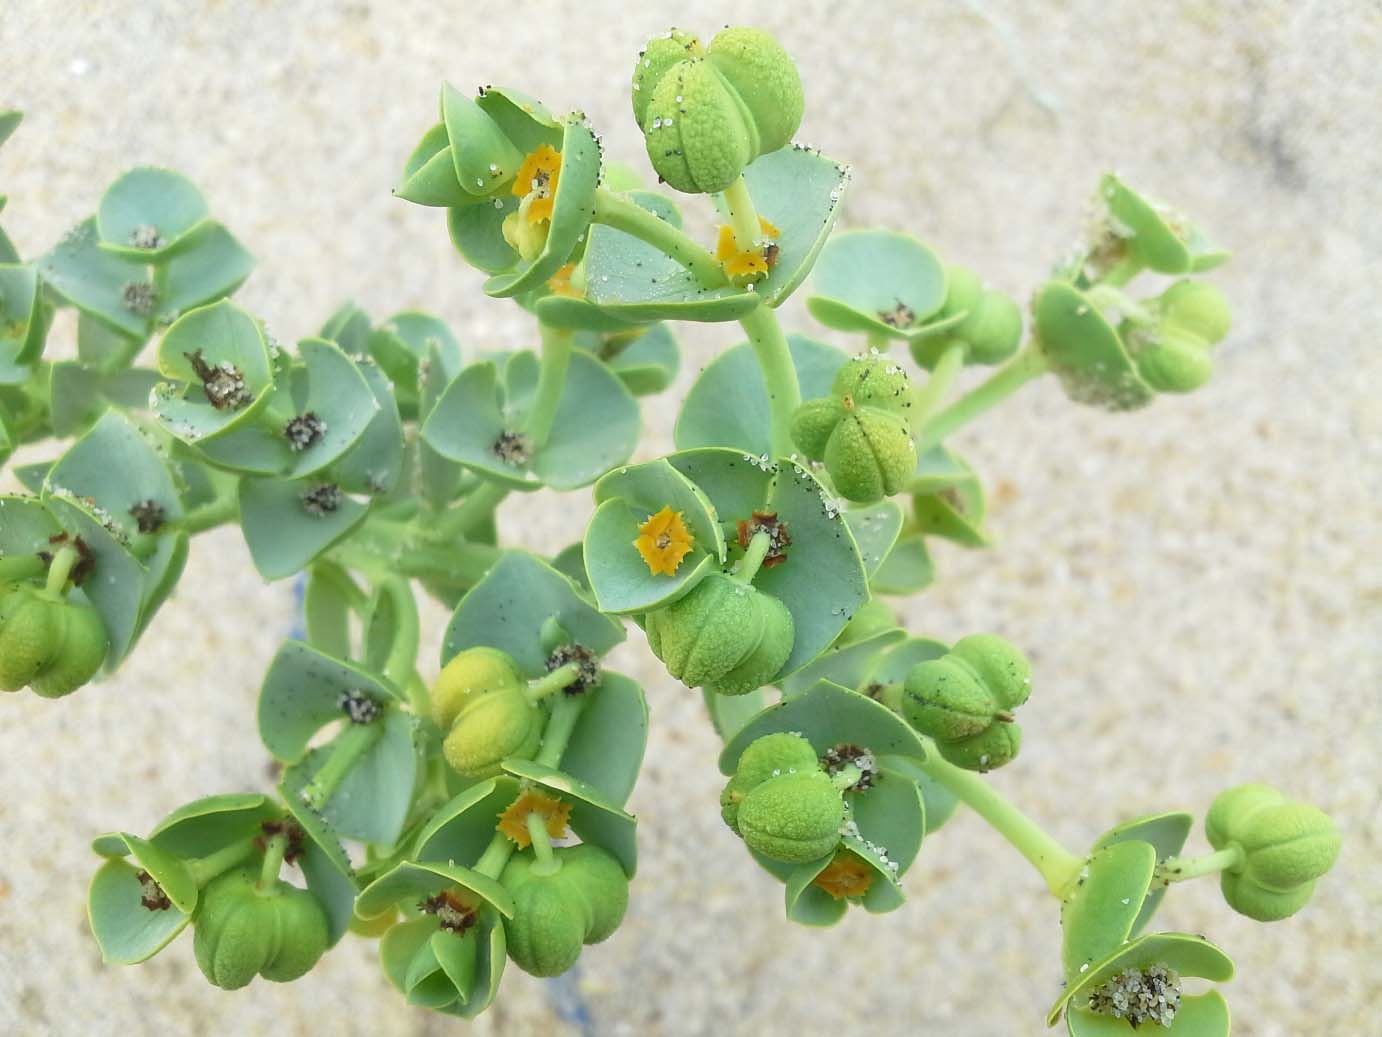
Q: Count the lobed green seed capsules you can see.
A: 12